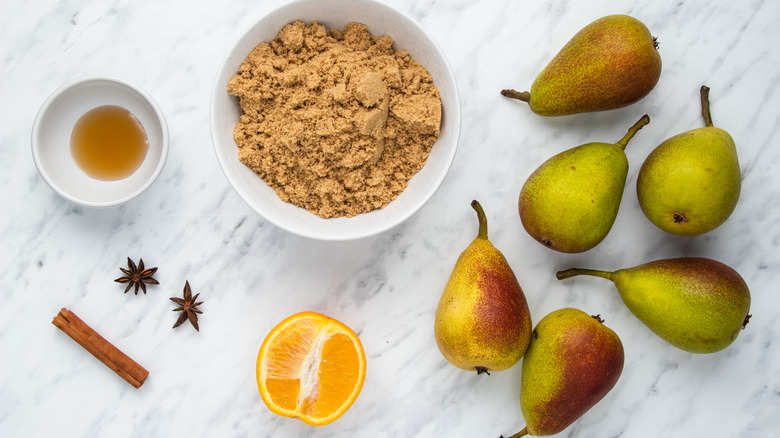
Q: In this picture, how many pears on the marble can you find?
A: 6